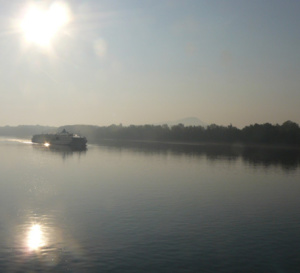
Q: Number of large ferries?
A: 1